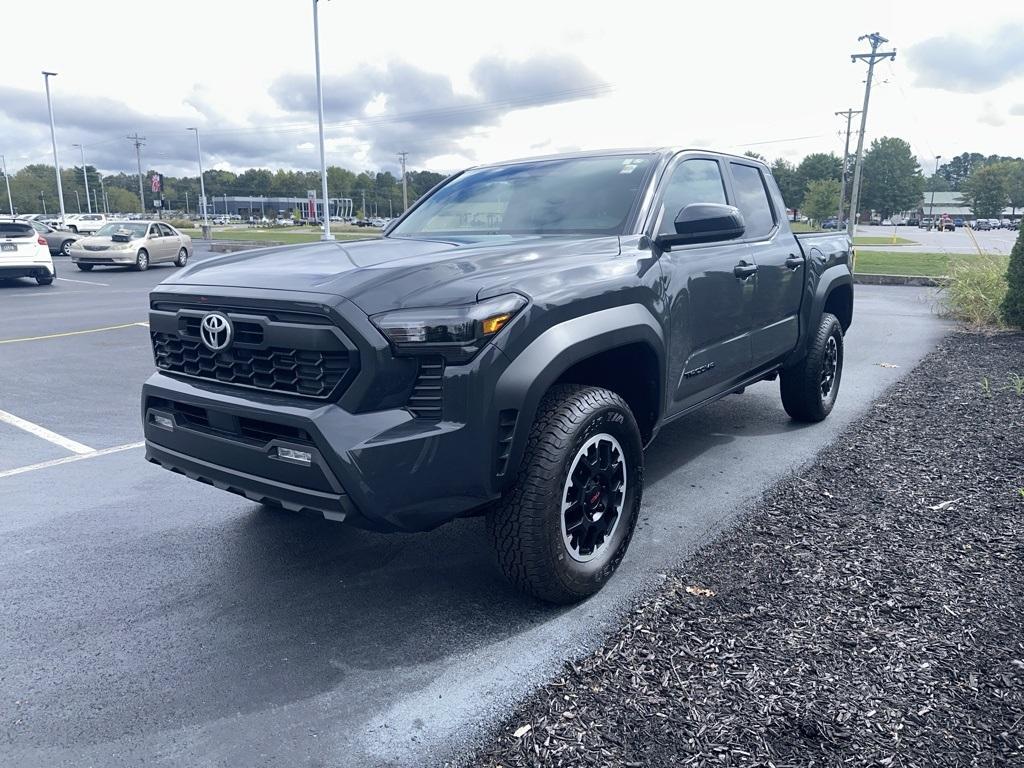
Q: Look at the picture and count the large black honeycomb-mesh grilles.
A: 1